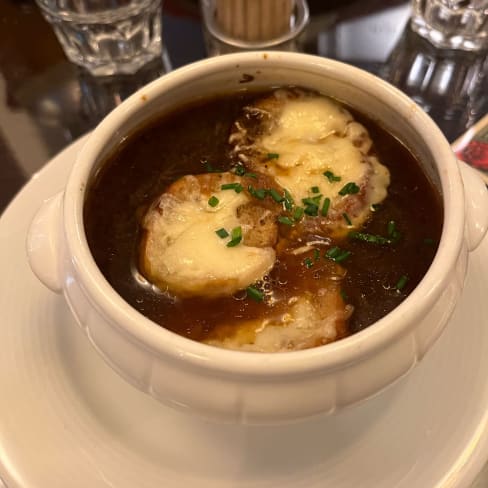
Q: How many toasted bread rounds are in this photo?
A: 3